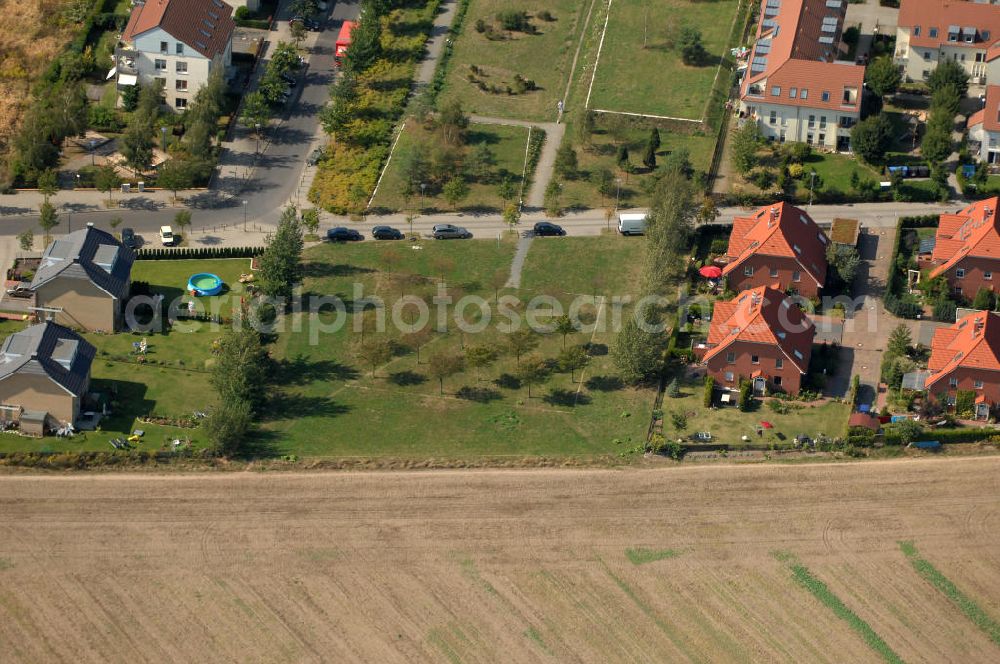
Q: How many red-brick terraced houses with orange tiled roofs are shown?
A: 4